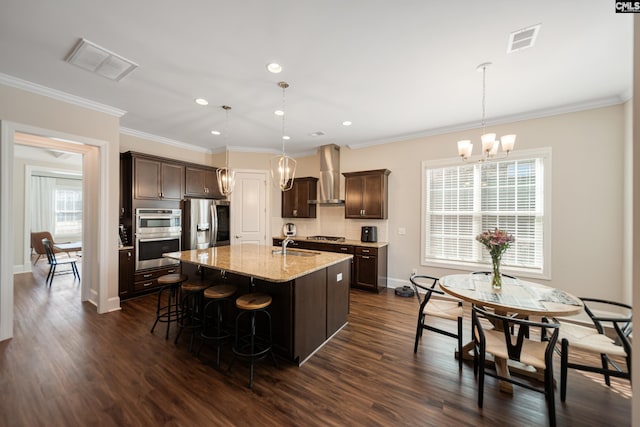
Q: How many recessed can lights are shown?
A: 6